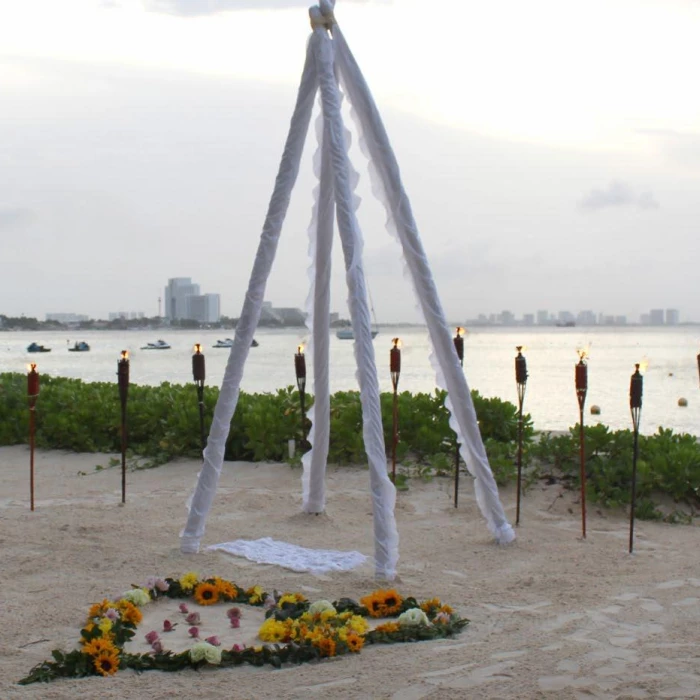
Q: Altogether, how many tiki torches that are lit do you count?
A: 9